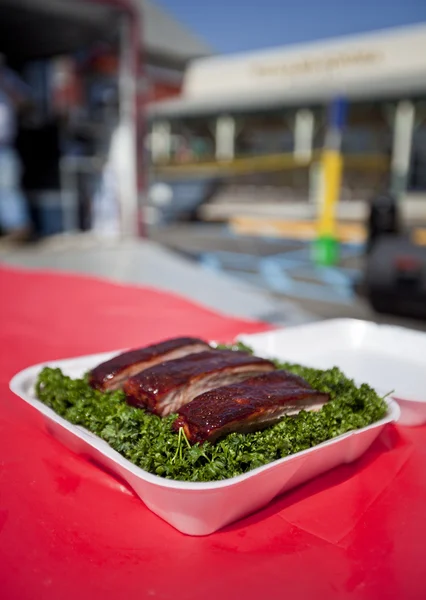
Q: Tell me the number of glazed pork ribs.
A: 3